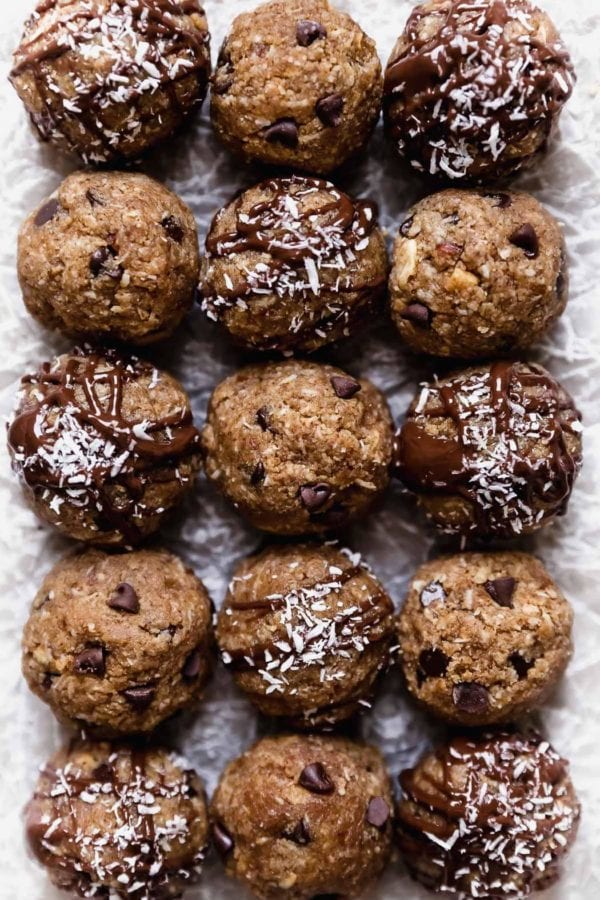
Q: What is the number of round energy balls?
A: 15